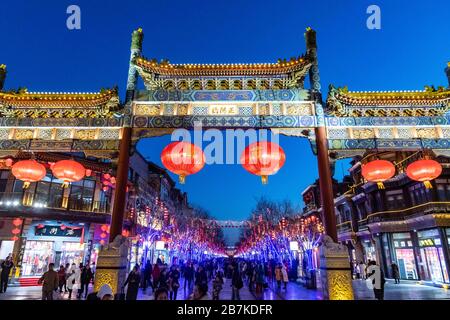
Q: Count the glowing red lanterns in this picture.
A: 6